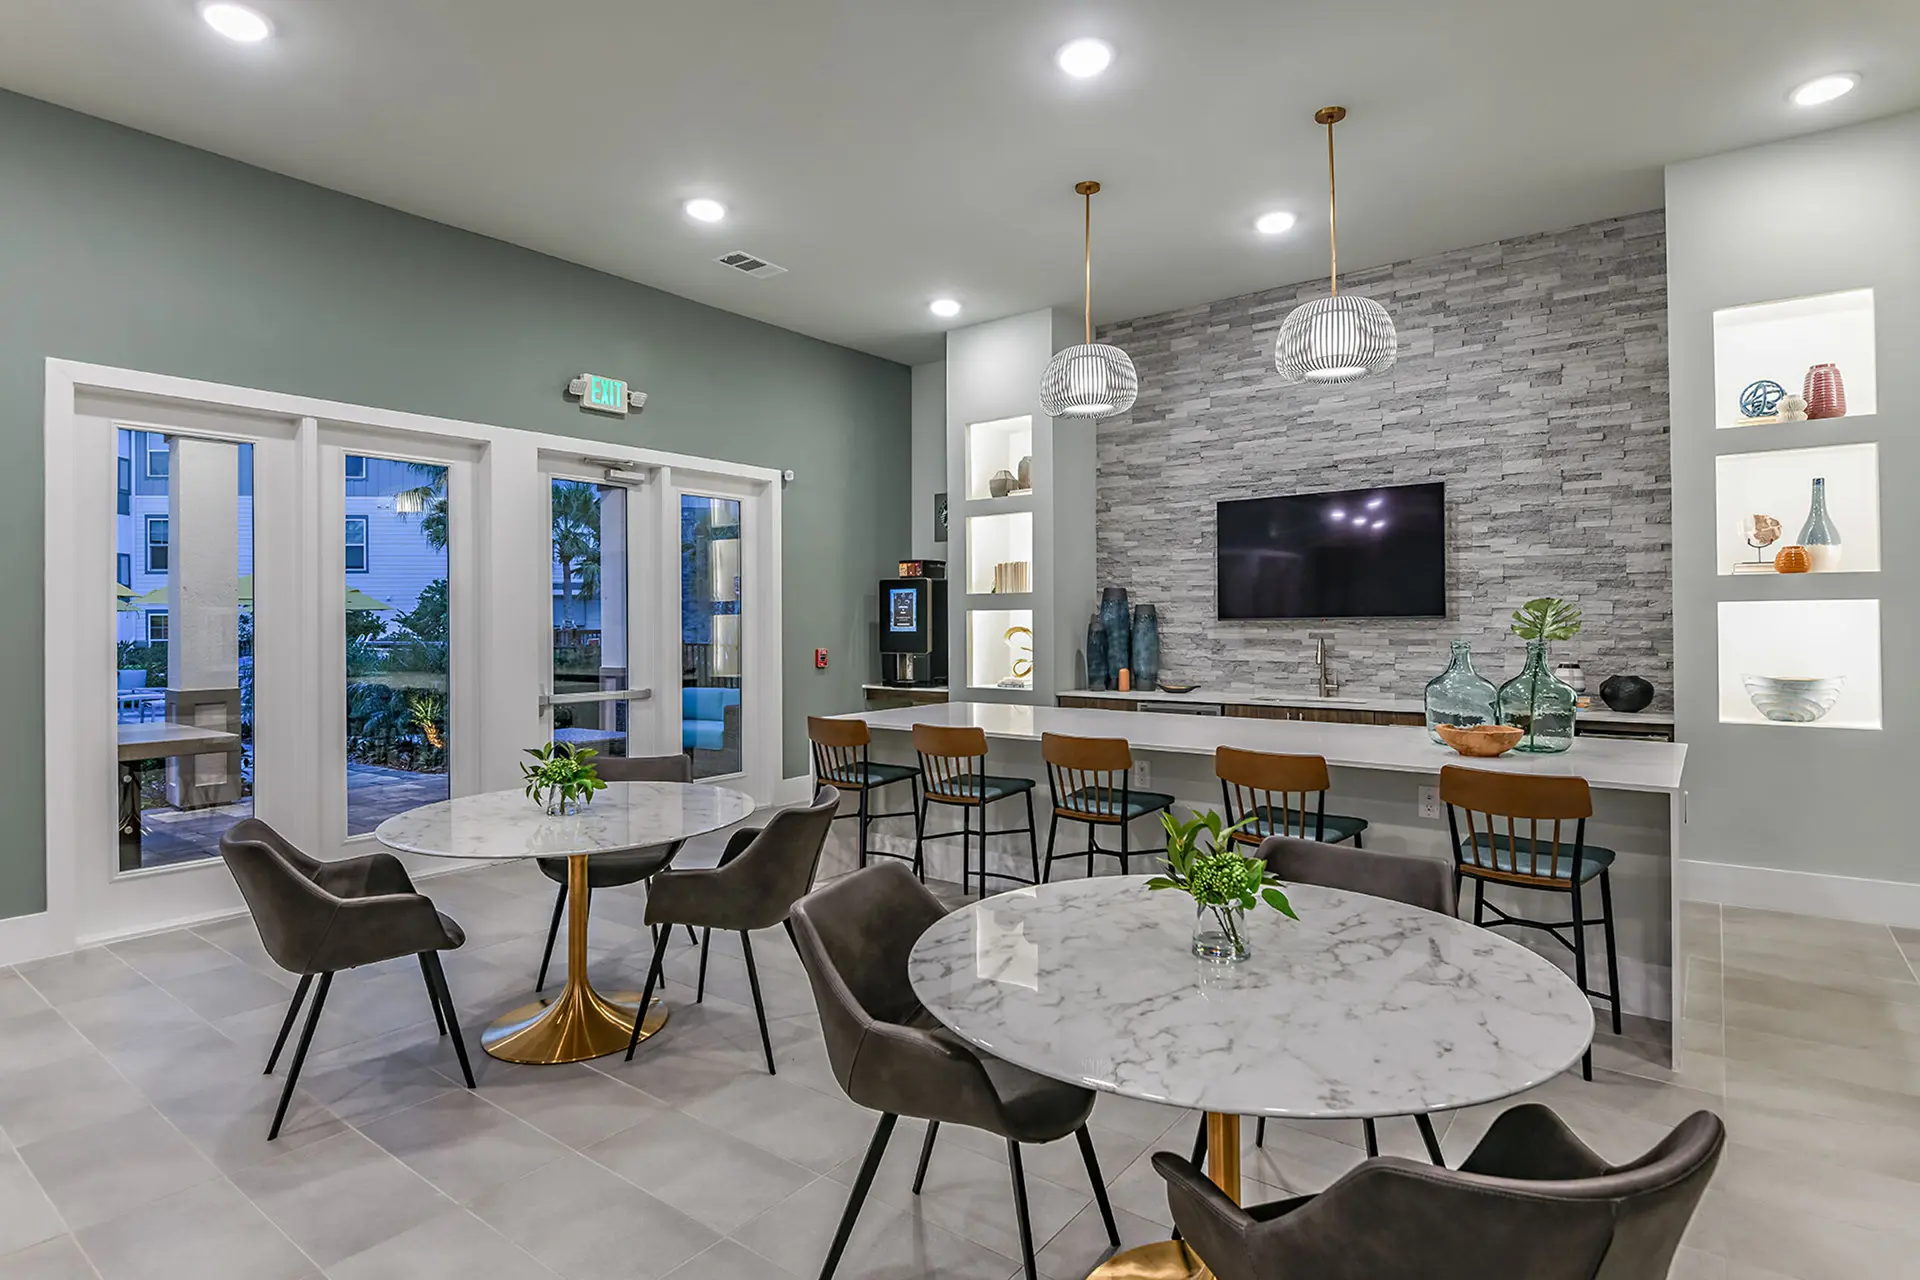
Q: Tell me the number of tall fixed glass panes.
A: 3